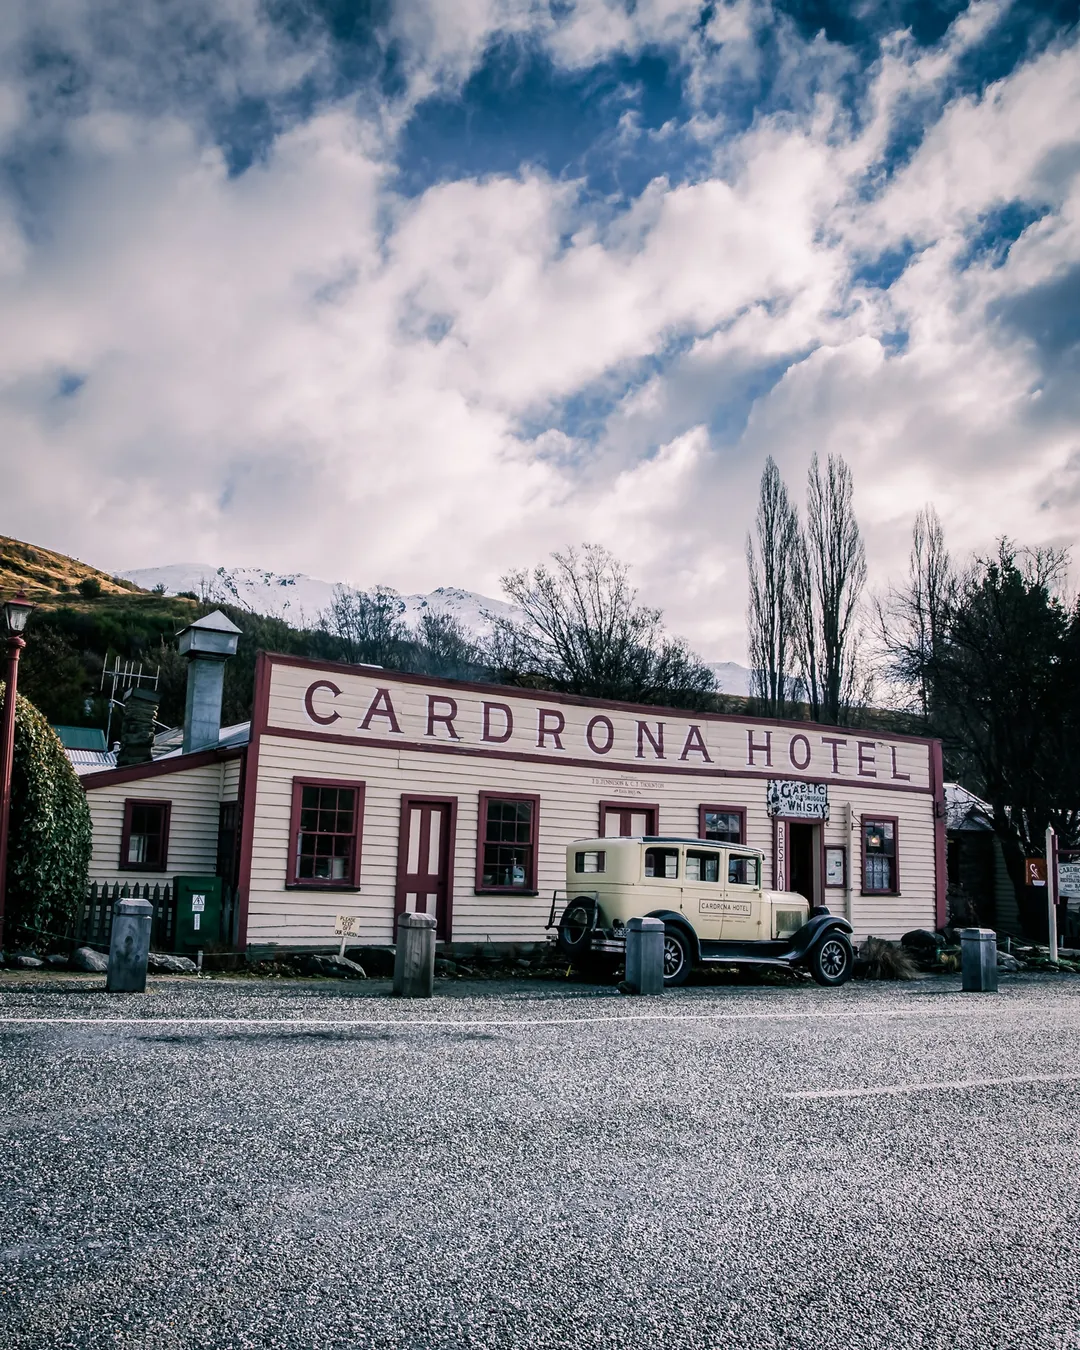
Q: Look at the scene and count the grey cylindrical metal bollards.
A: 4